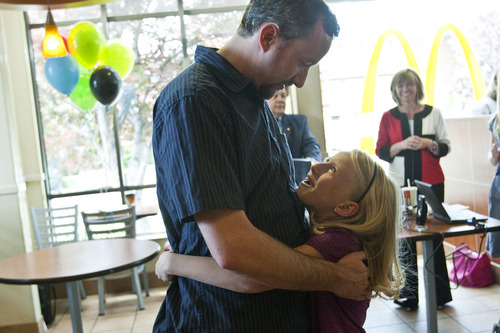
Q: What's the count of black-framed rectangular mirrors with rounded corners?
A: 0